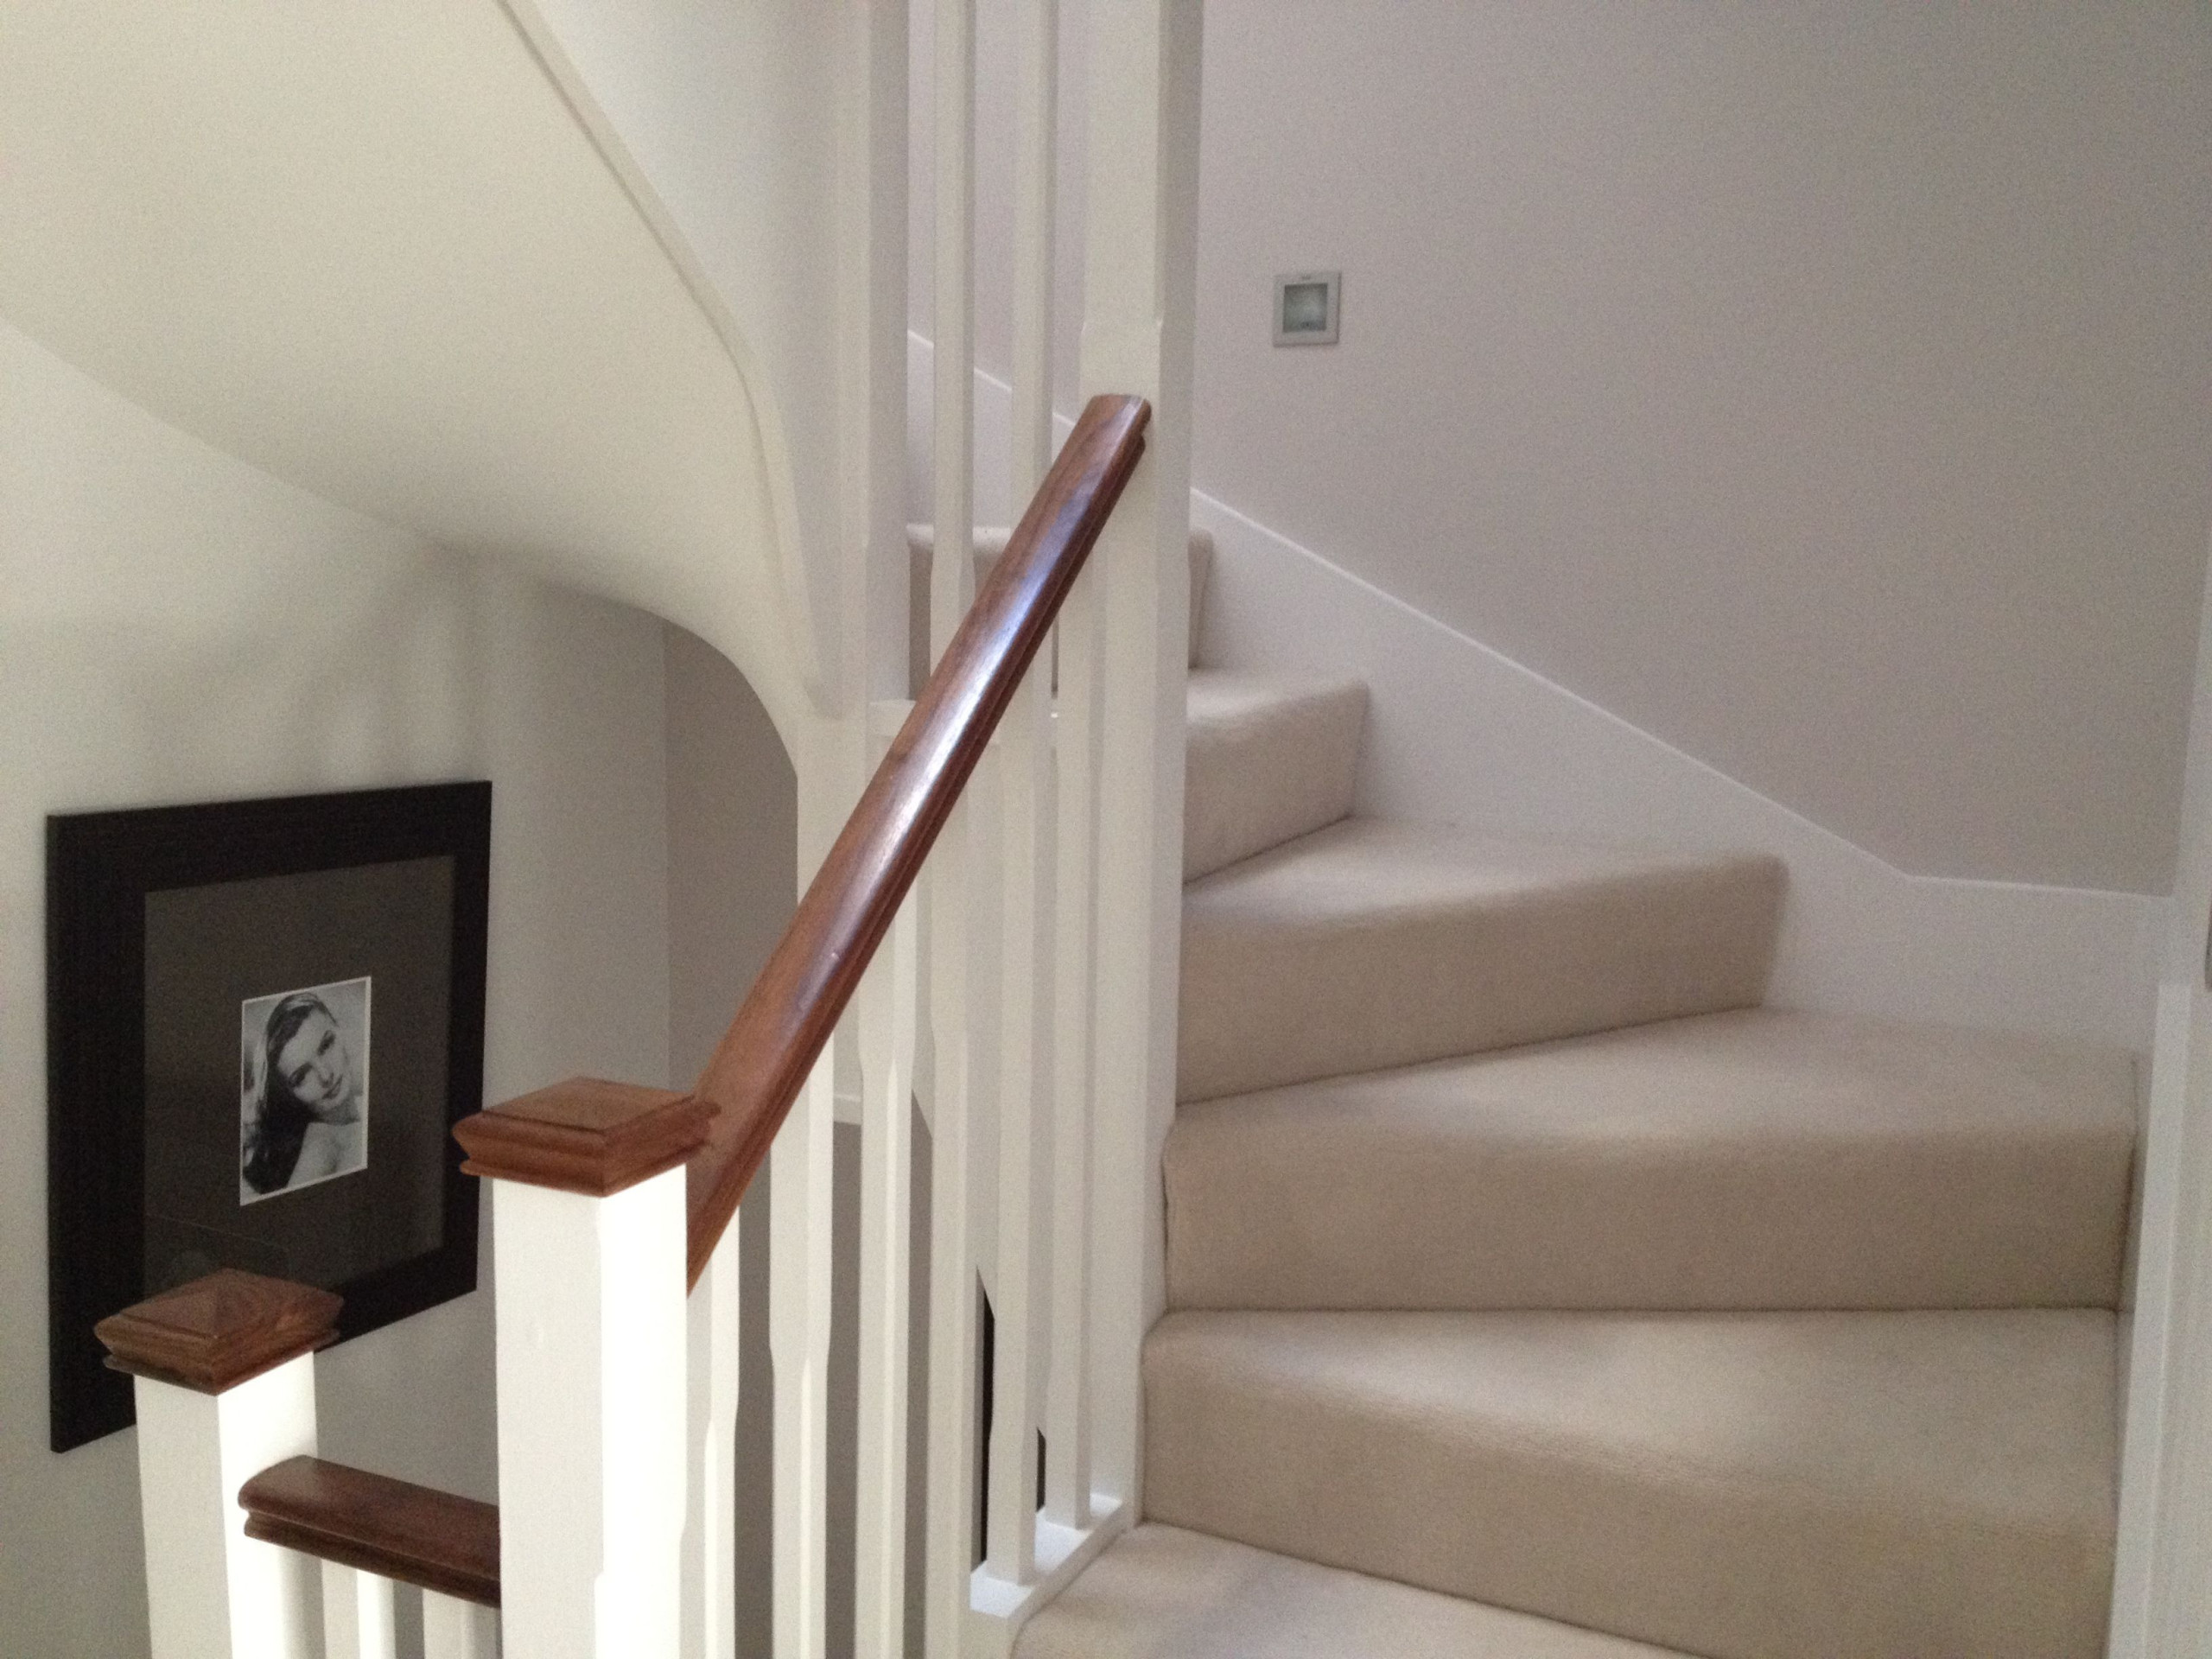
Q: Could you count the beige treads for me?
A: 6